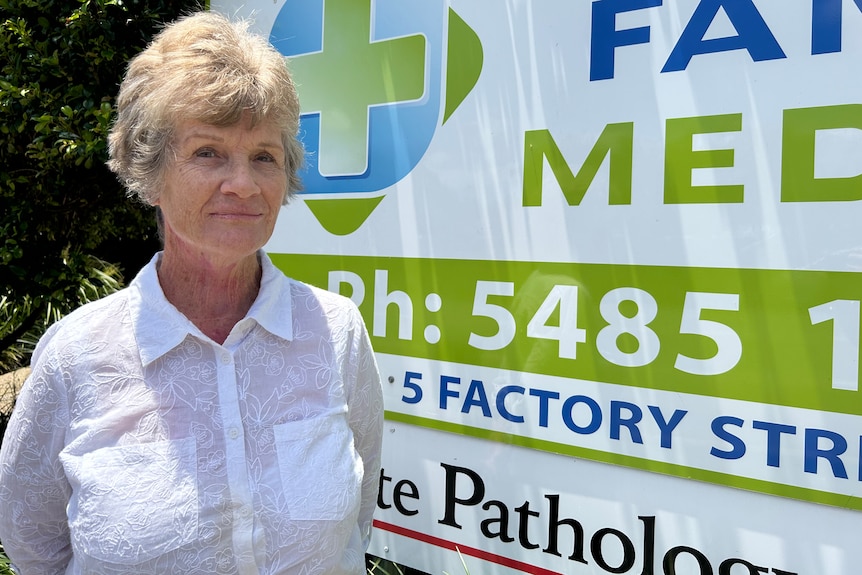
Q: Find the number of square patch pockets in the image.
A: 2